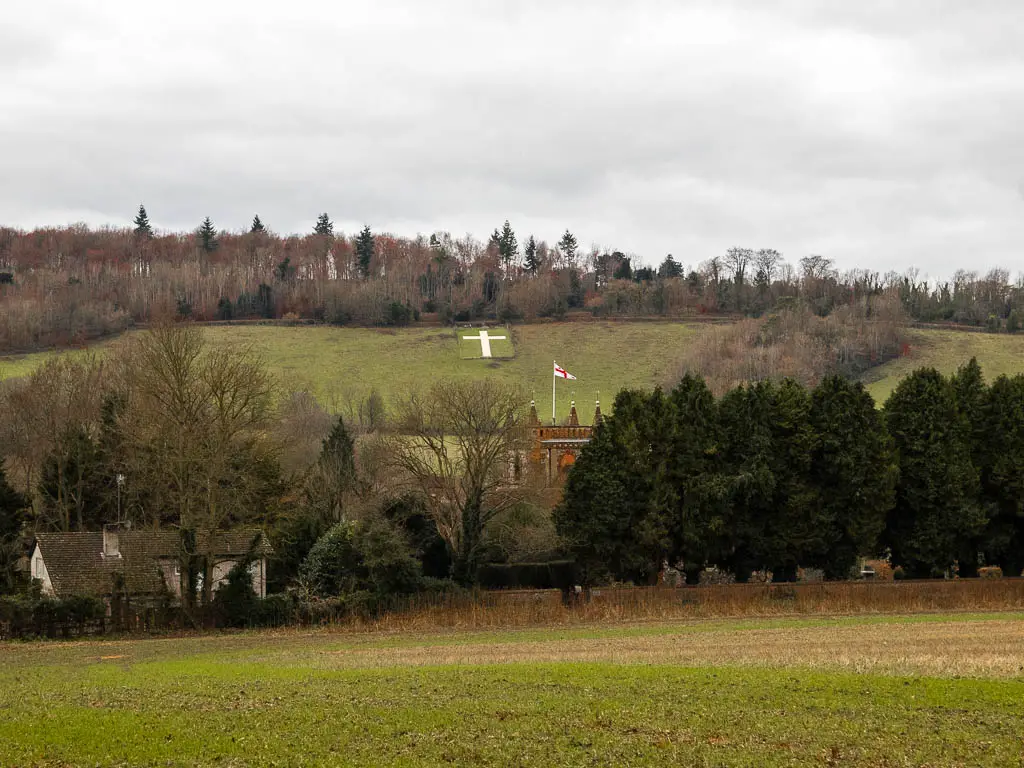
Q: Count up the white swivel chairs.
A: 0